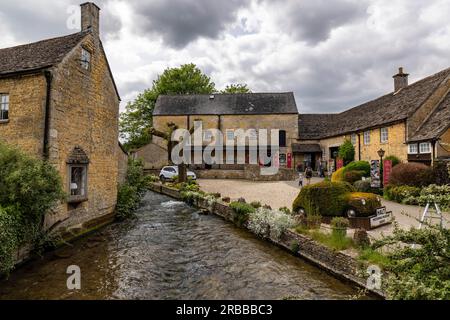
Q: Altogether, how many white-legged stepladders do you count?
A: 1